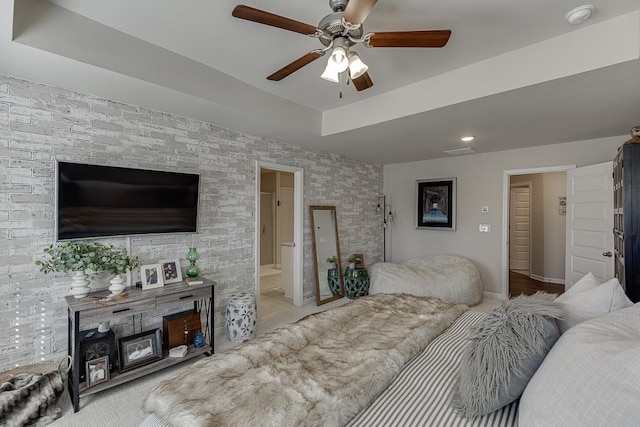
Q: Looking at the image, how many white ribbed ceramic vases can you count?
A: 2